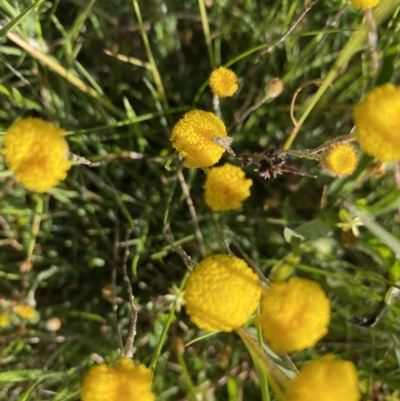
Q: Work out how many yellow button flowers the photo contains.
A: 11